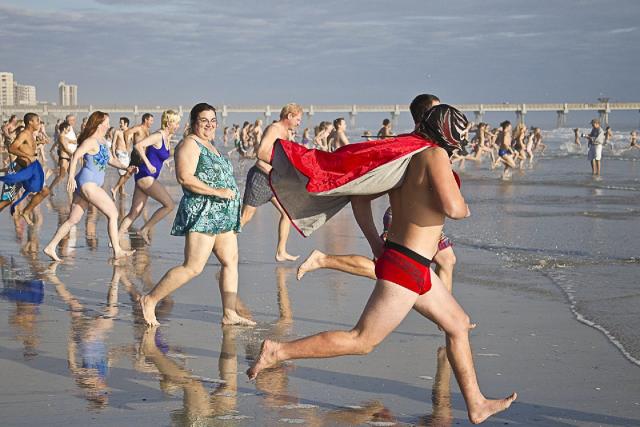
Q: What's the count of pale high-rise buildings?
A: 3